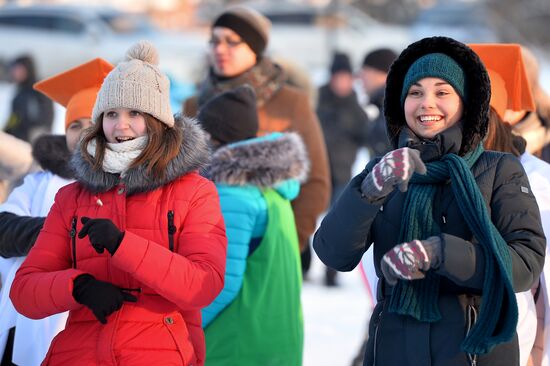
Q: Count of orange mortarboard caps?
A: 2